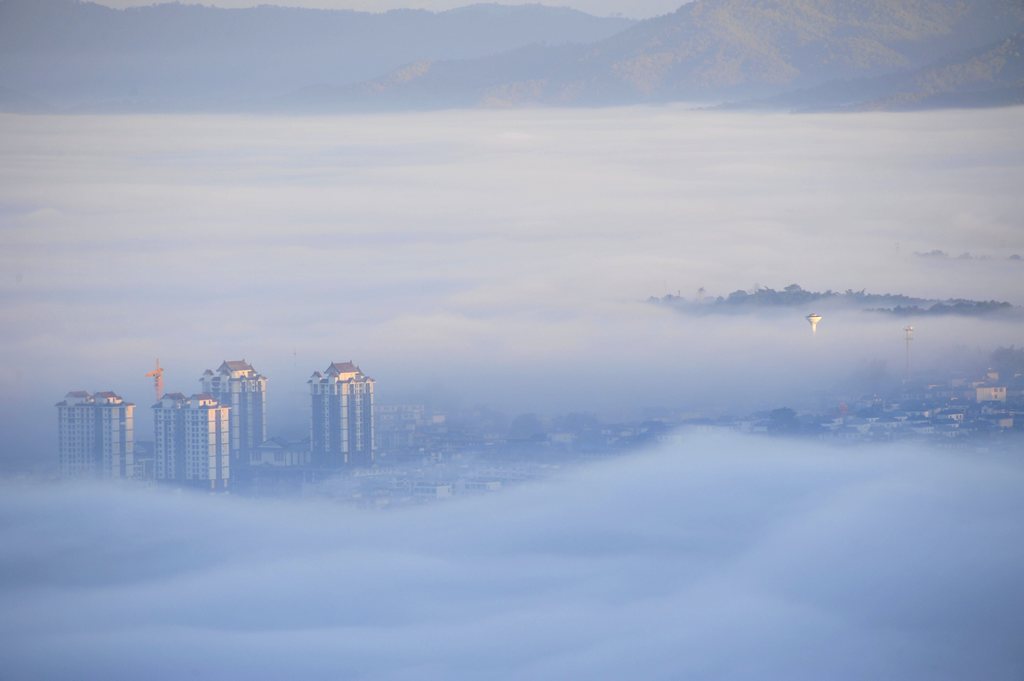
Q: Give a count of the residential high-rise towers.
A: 4